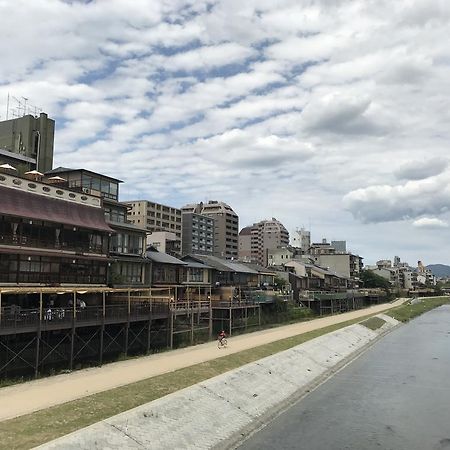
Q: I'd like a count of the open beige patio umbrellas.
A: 3